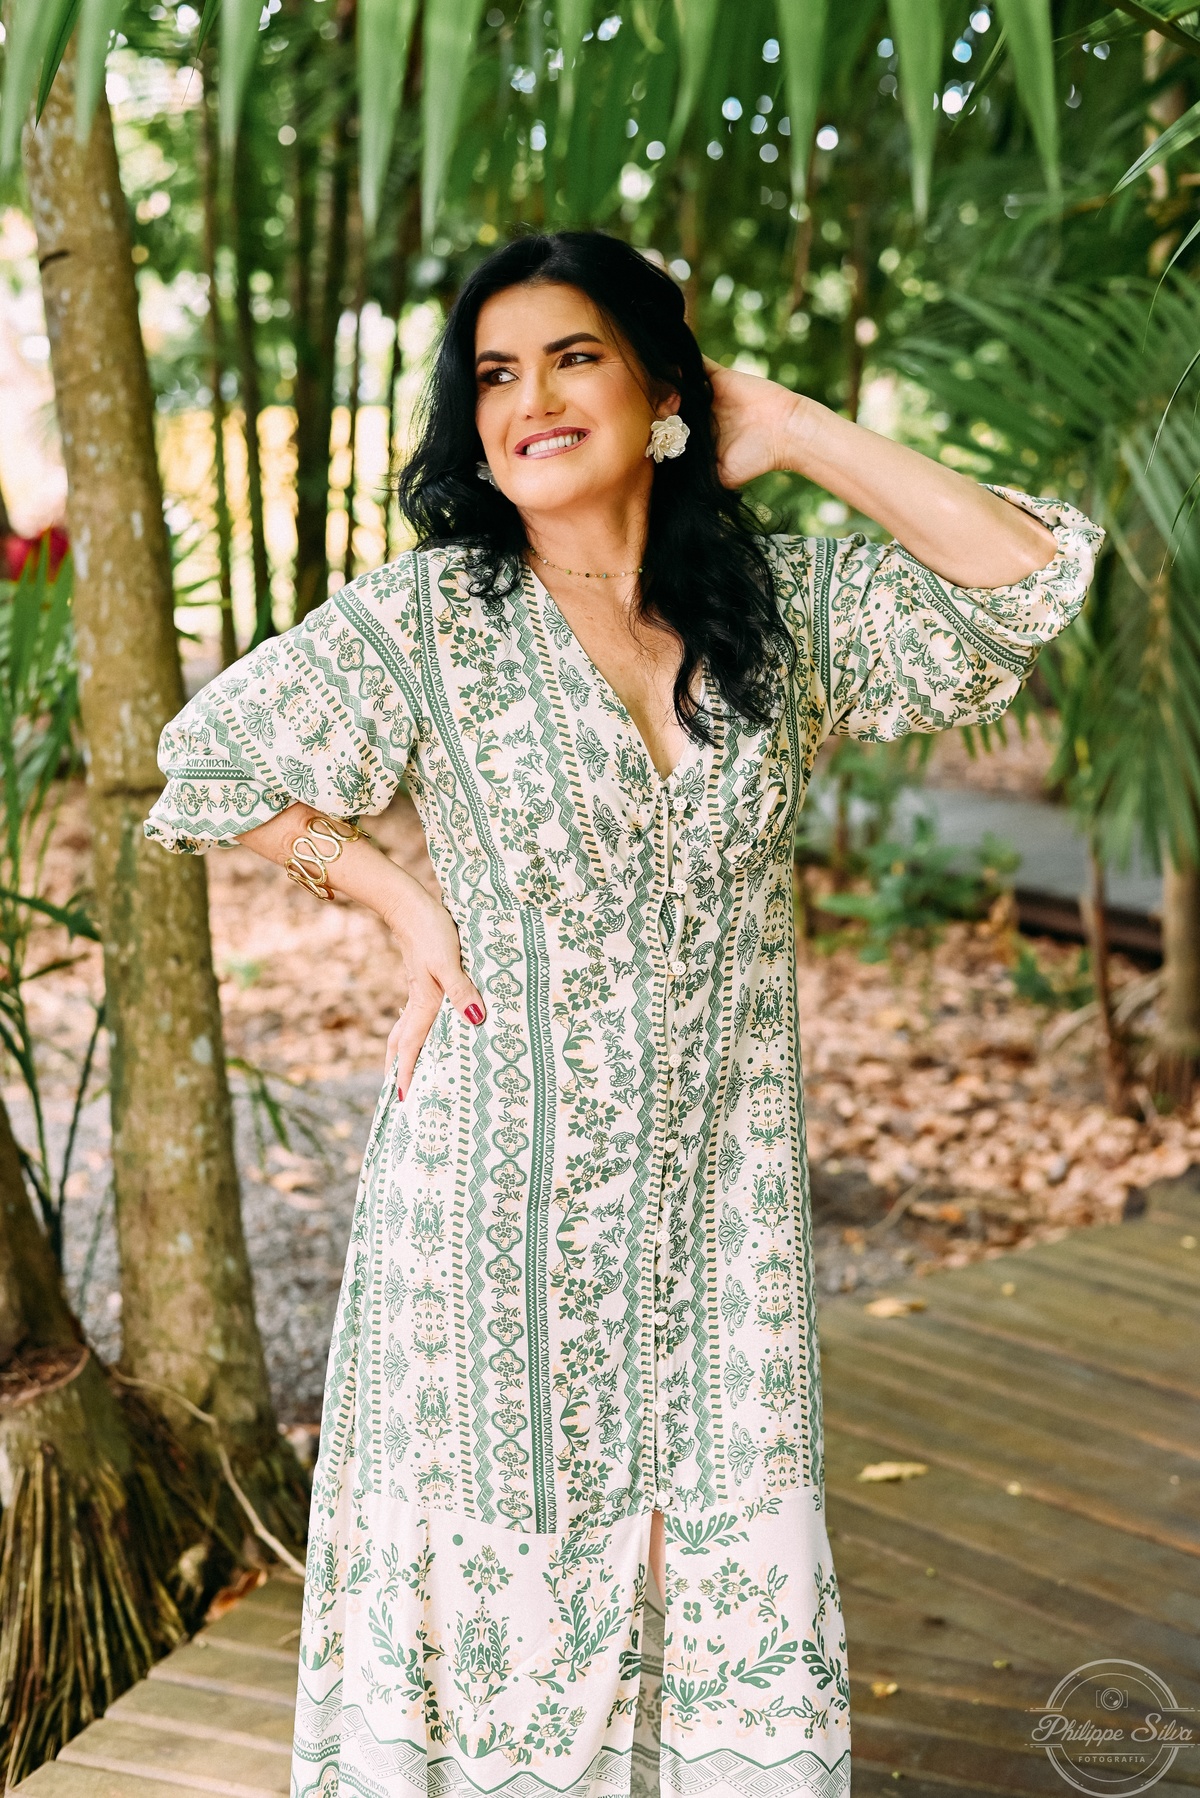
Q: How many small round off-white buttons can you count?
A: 9